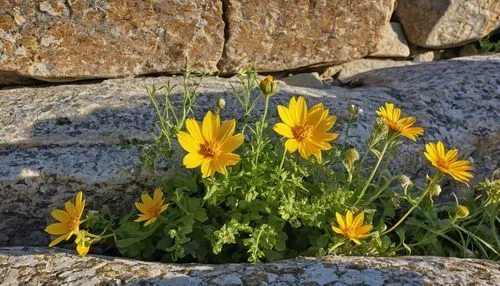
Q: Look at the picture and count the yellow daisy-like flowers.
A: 7